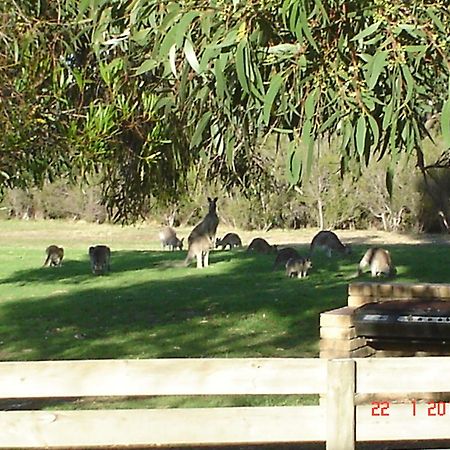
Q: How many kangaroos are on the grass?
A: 10